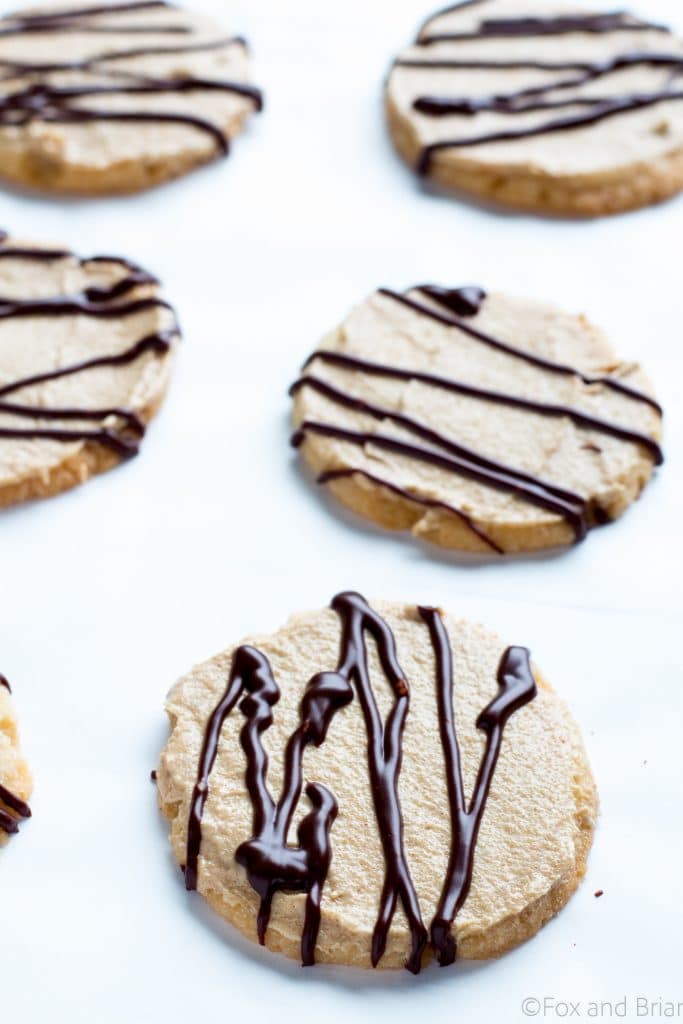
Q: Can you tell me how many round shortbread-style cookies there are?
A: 6